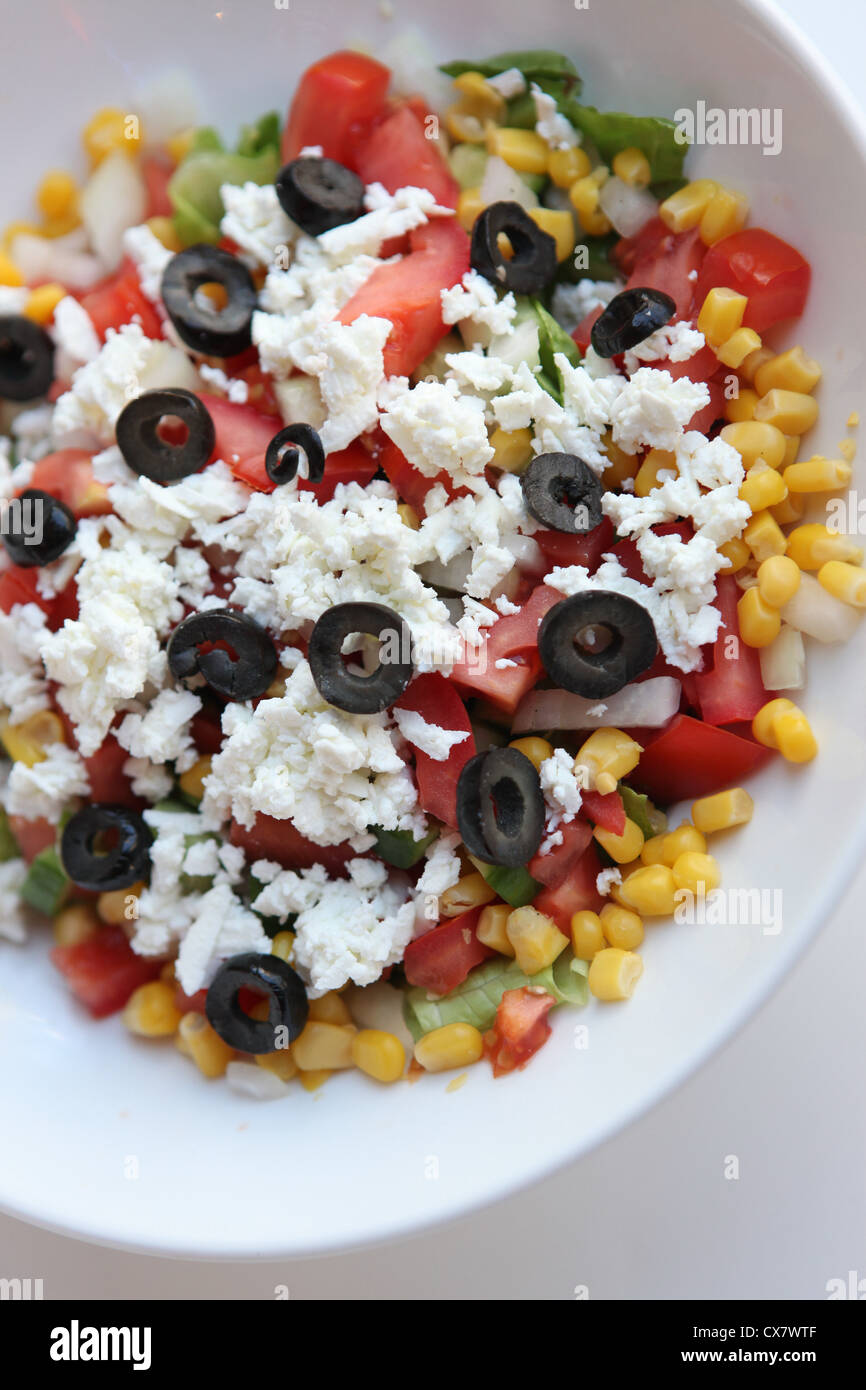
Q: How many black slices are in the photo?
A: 15